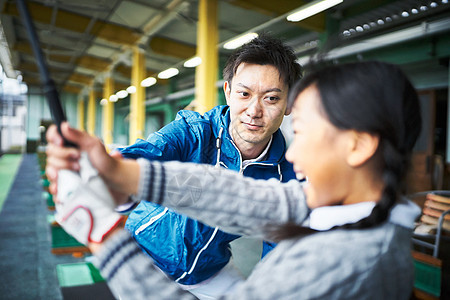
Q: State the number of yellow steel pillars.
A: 5